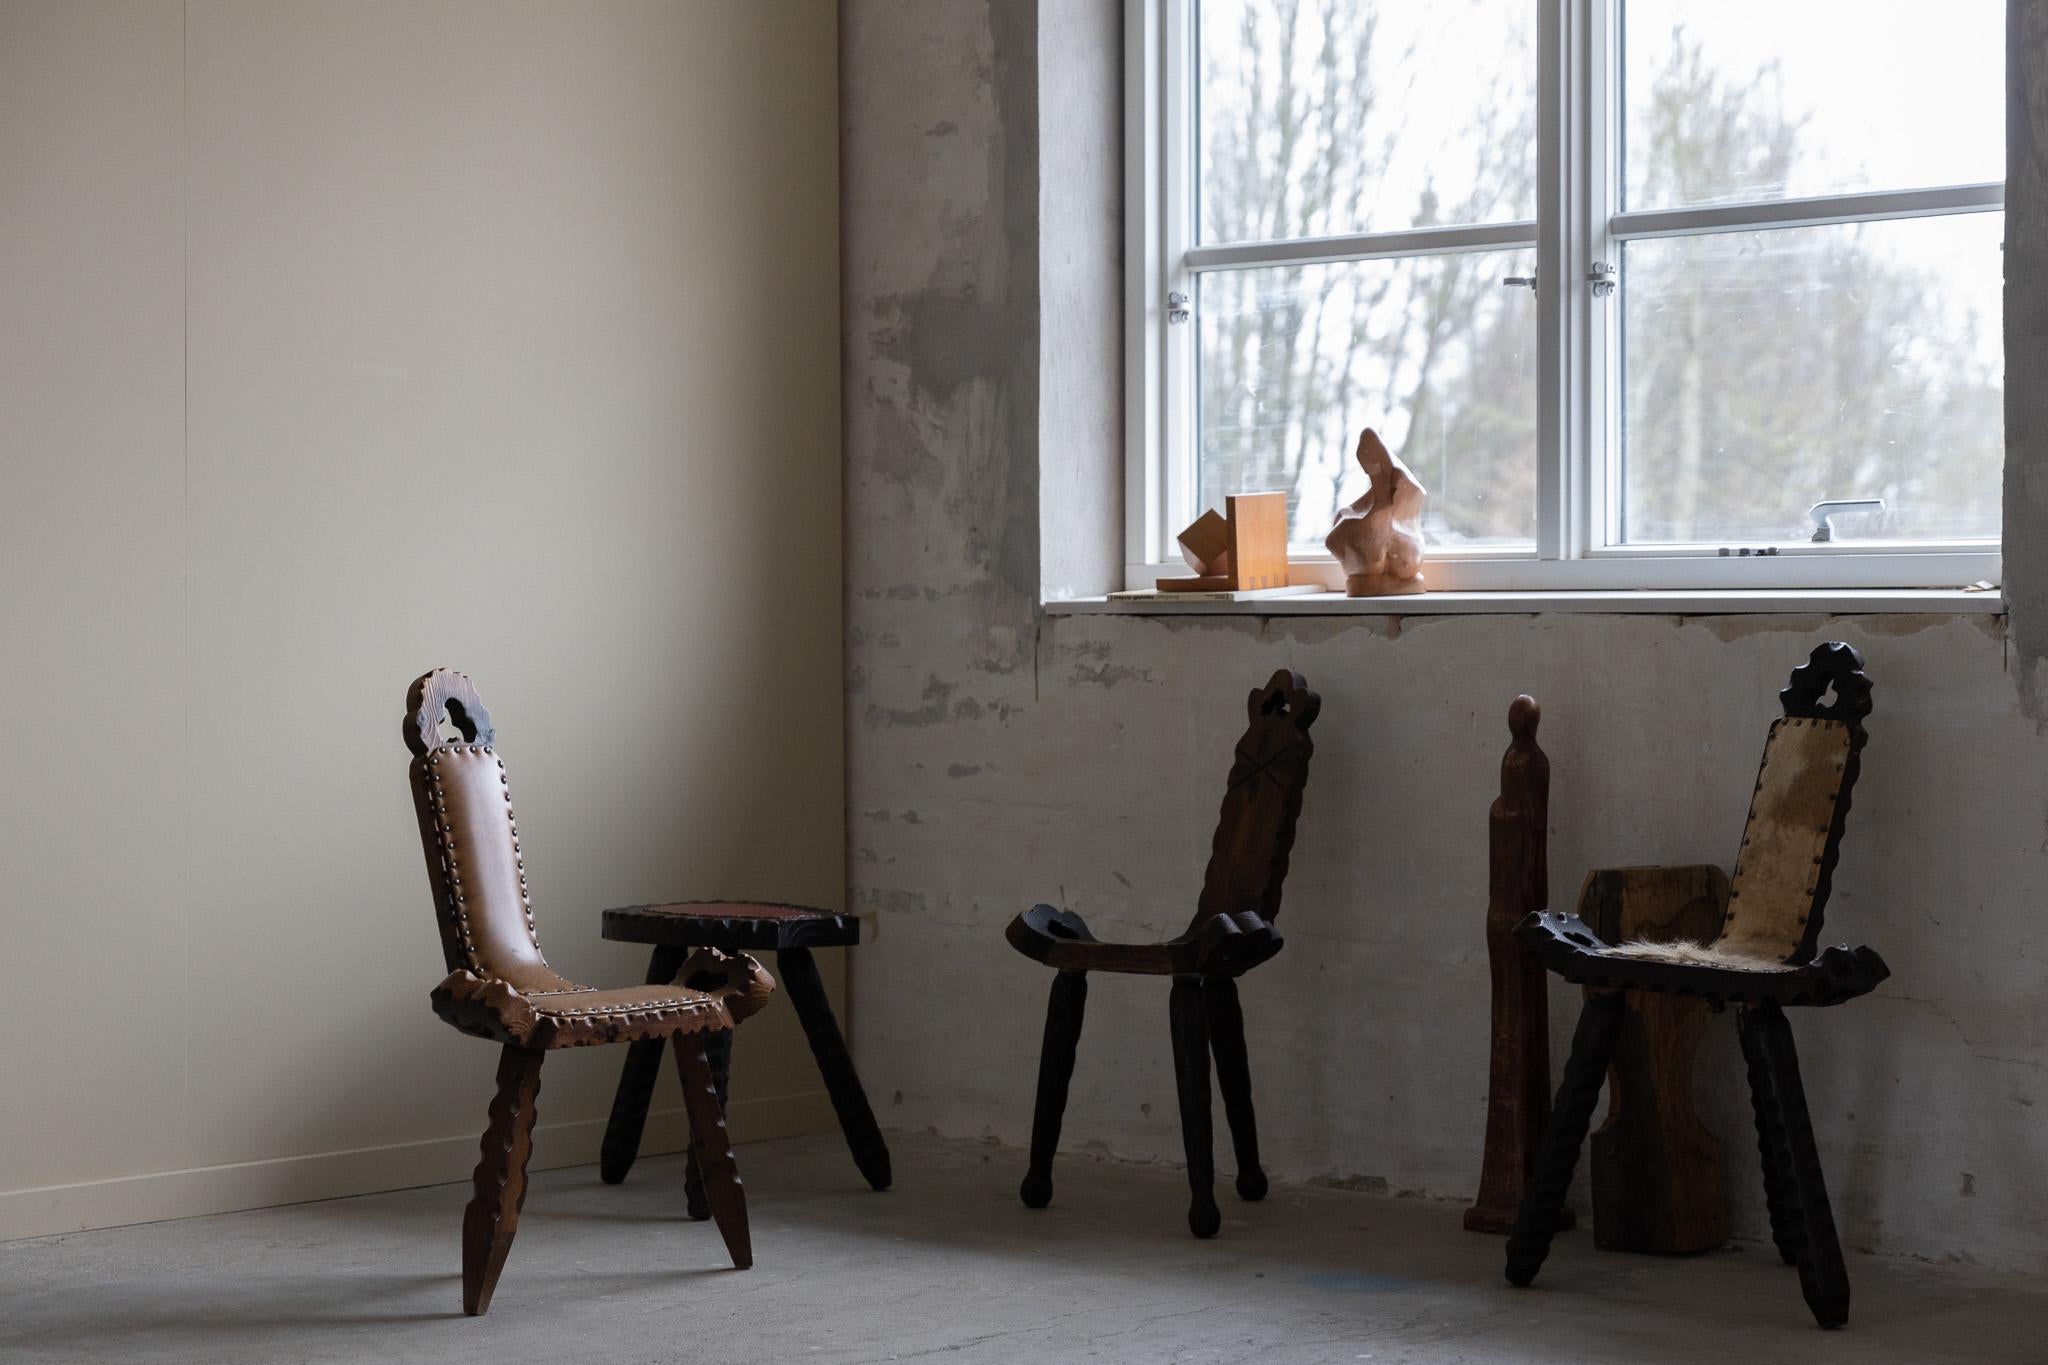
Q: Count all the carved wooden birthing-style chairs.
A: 3